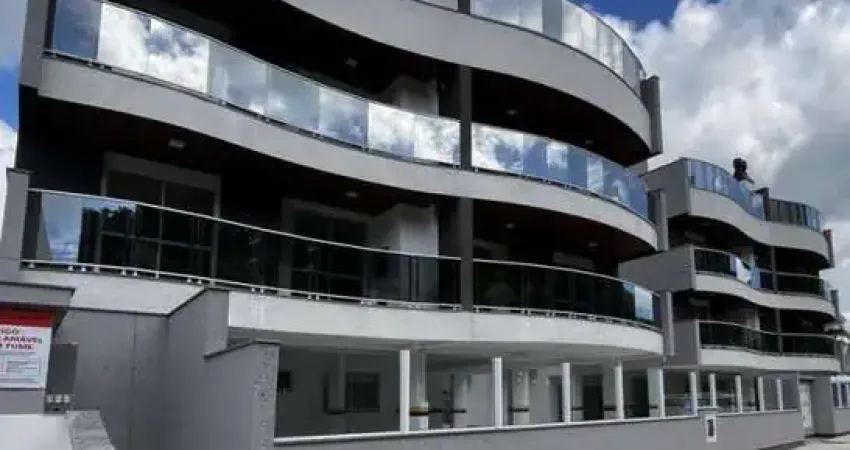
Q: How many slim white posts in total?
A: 10